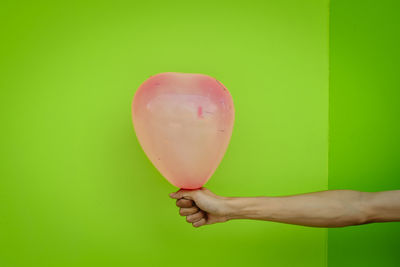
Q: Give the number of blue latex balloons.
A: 0